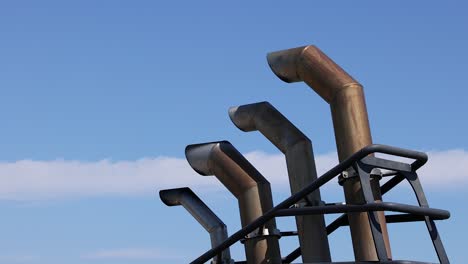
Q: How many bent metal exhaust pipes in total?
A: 4